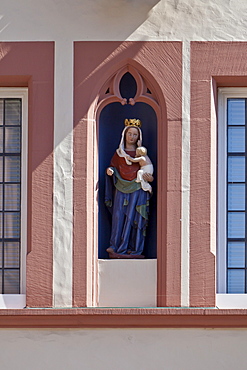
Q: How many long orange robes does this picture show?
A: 0